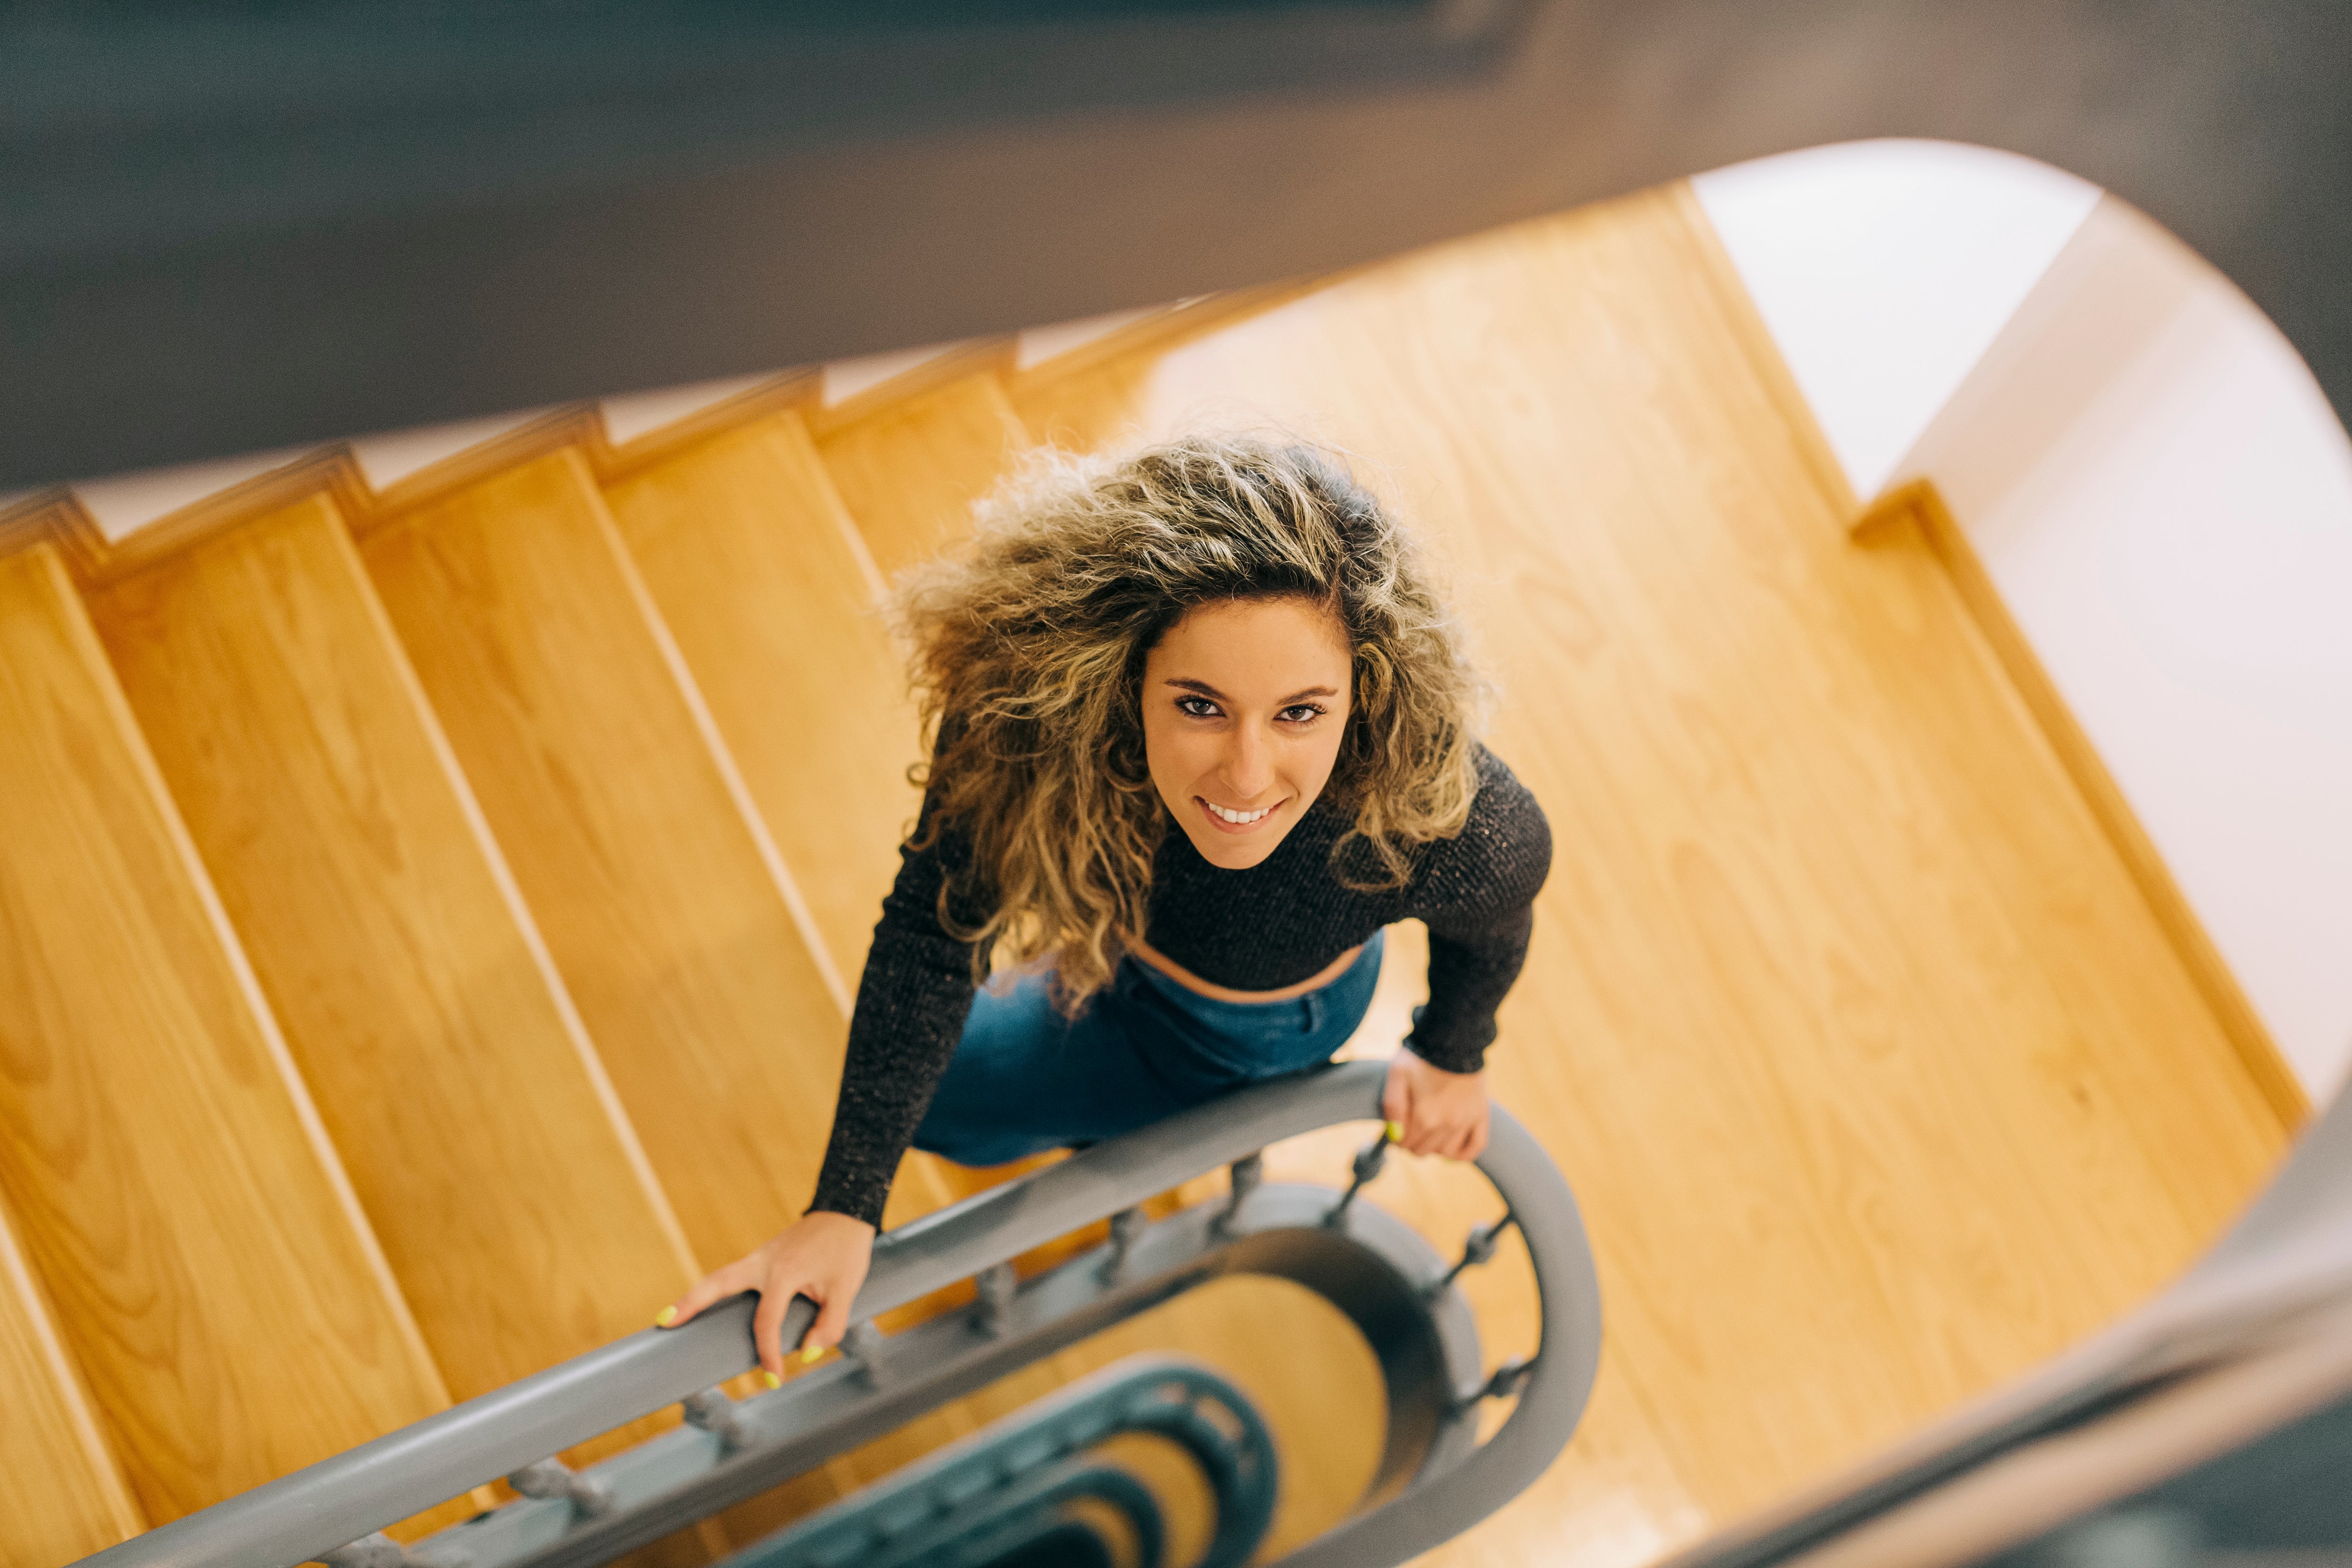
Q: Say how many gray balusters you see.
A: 10